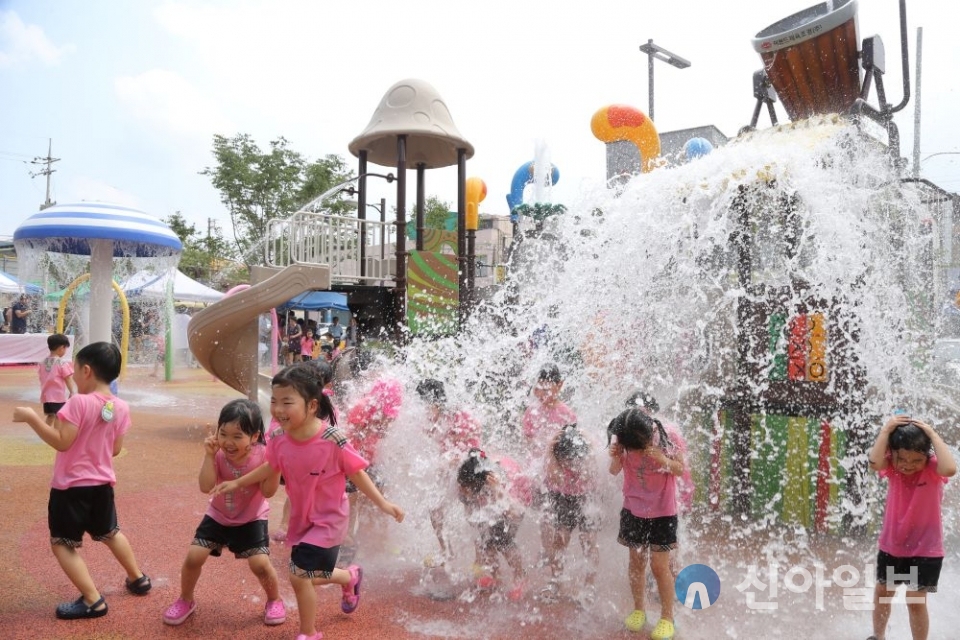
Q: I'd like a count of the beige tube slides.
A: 1